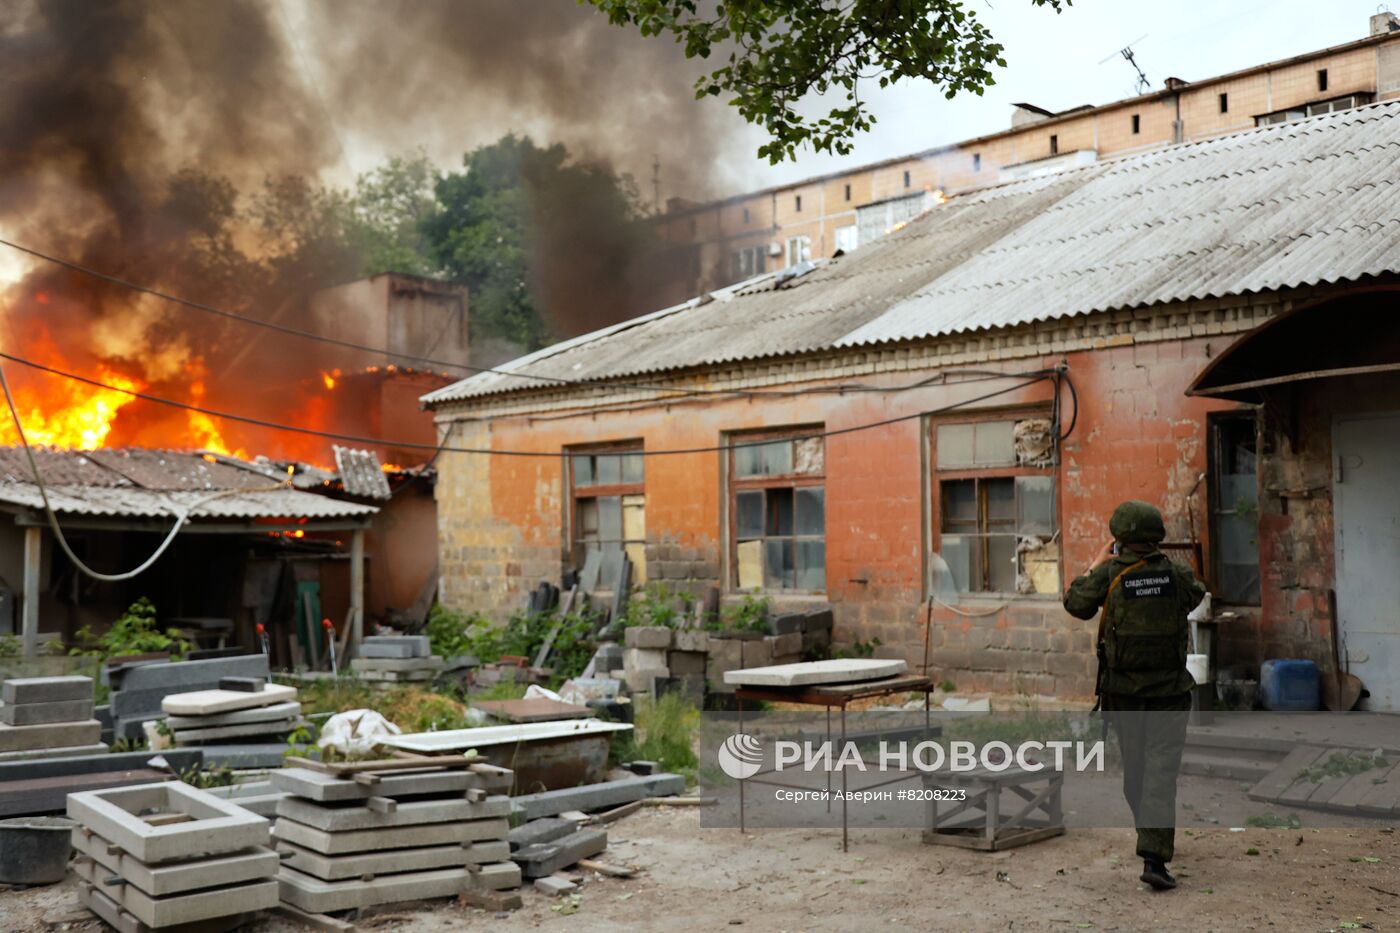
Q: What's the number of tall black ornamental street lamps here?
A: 0